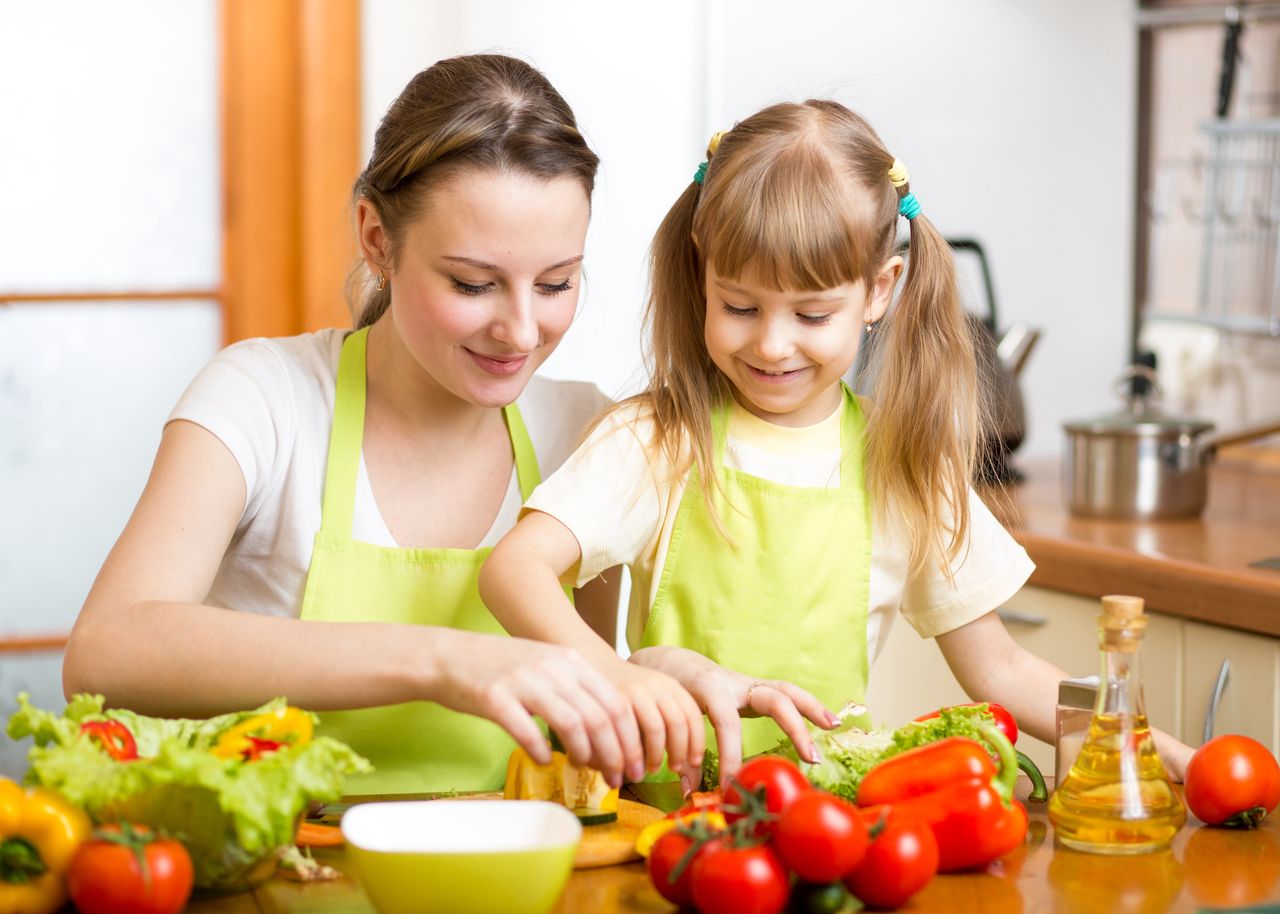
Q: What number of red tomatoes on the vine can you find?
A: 5